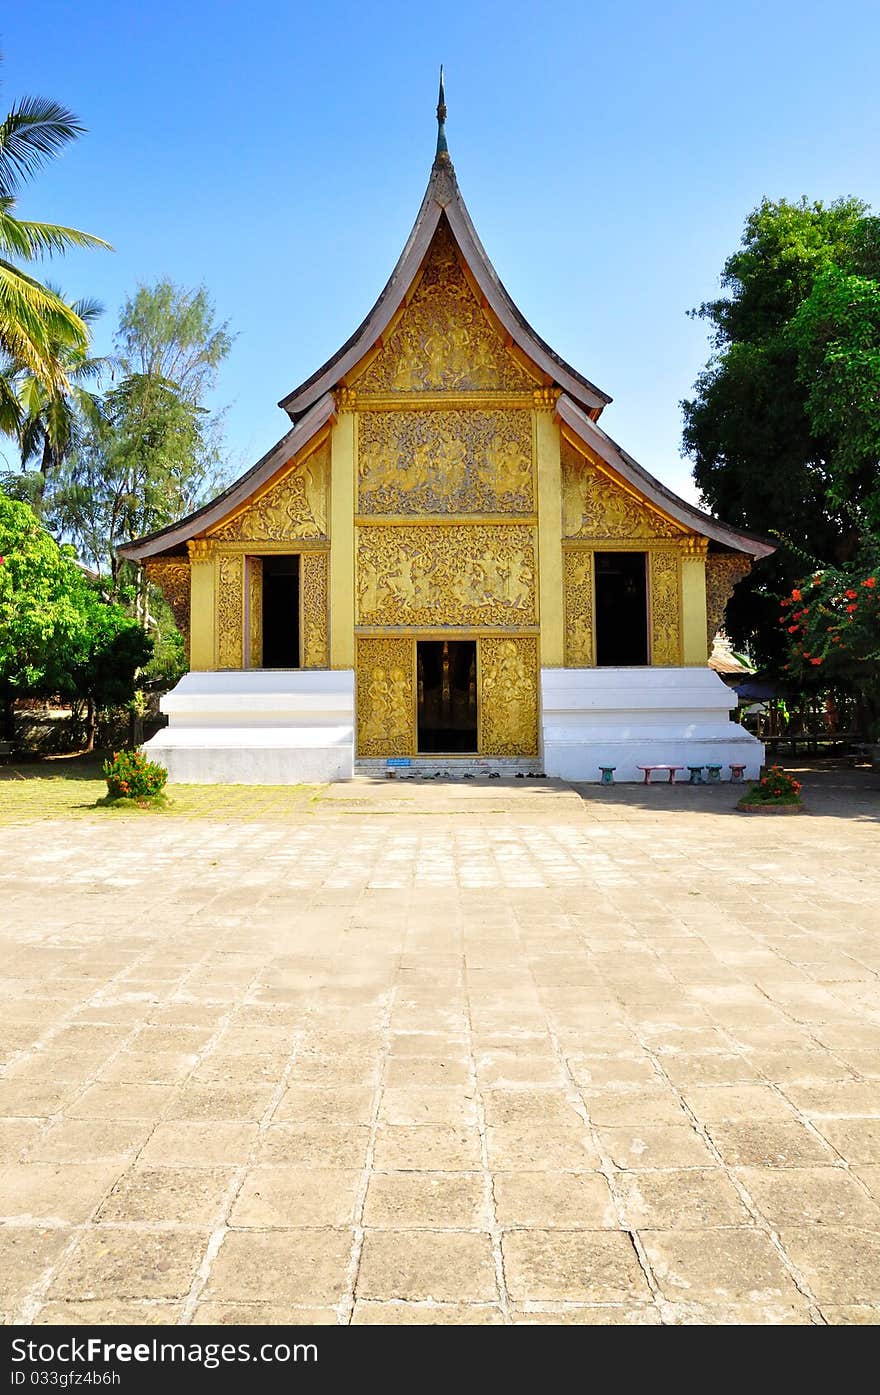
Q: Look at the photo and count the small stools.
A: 4